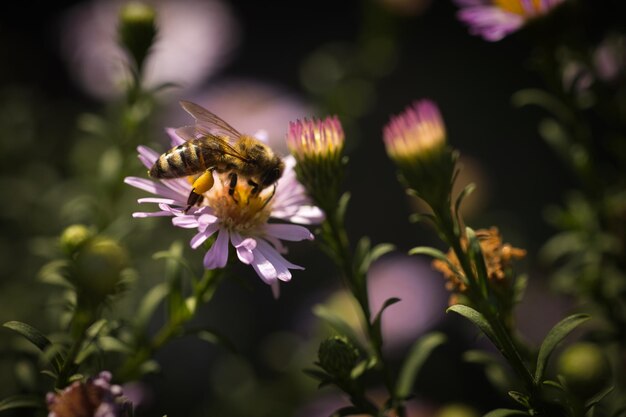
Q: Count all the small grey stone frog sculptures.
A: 0